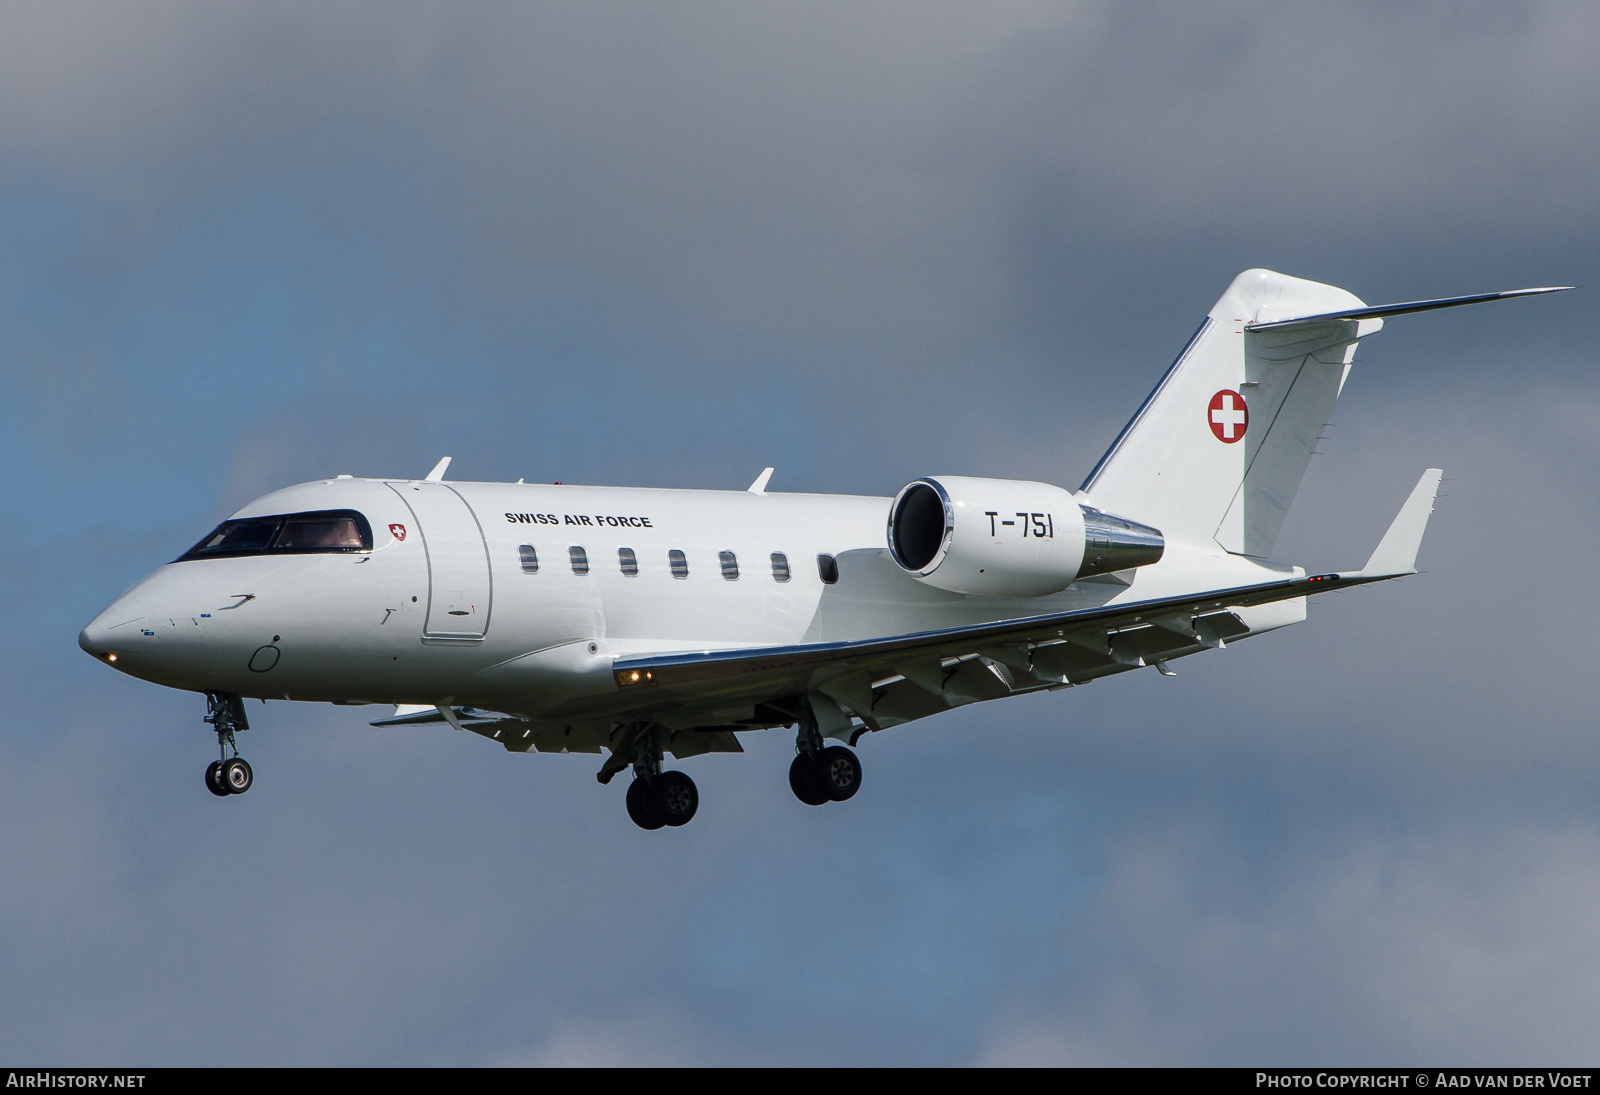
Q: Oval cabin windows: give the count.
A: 7